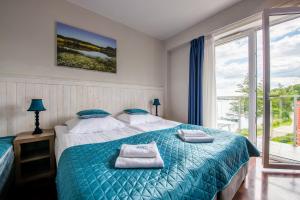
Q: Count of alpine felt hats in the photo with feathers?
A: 0